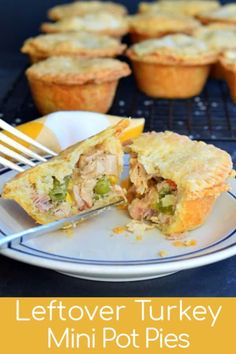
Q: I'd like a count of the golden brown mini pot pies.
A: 11